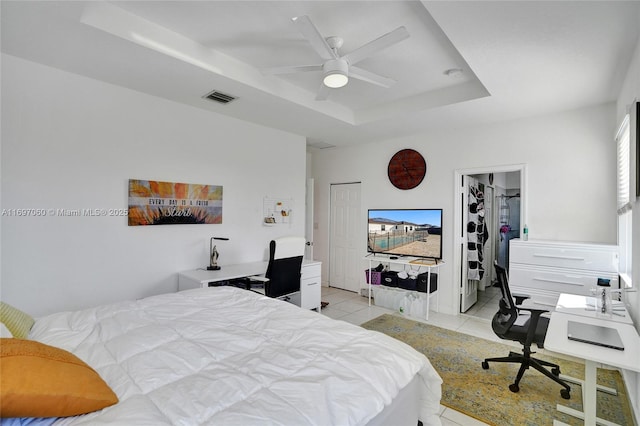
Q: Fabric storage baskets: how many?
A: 3